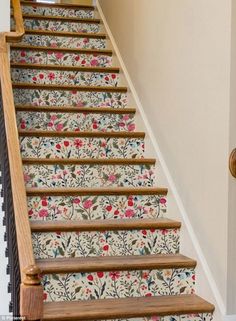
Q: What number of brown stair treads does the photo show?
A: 13